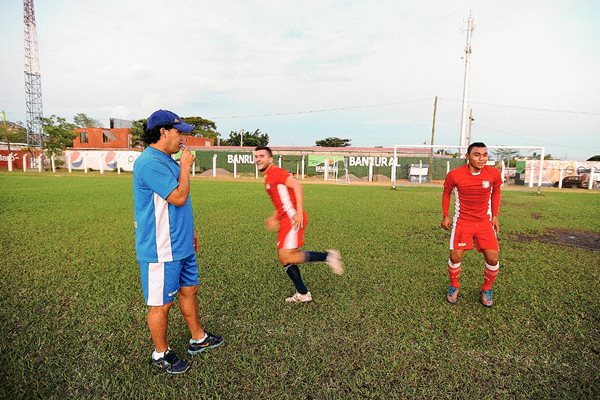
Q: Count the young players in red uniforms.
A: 2